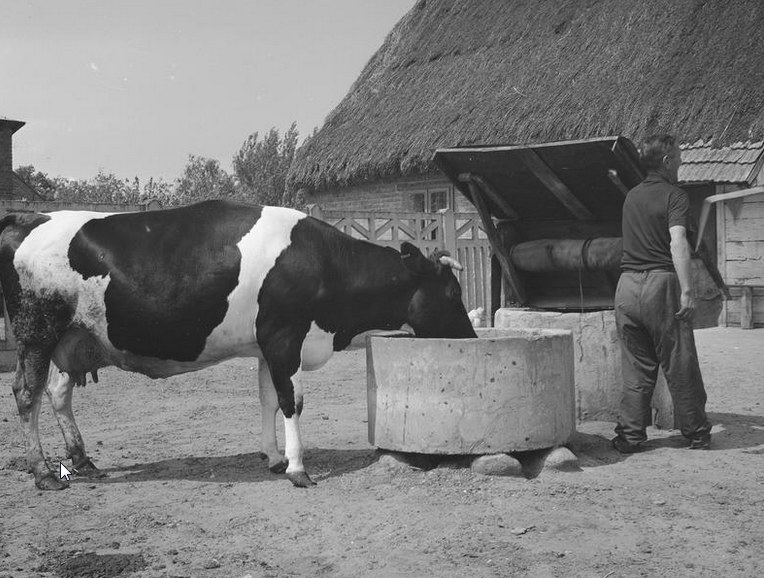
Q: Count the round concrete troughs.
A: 1